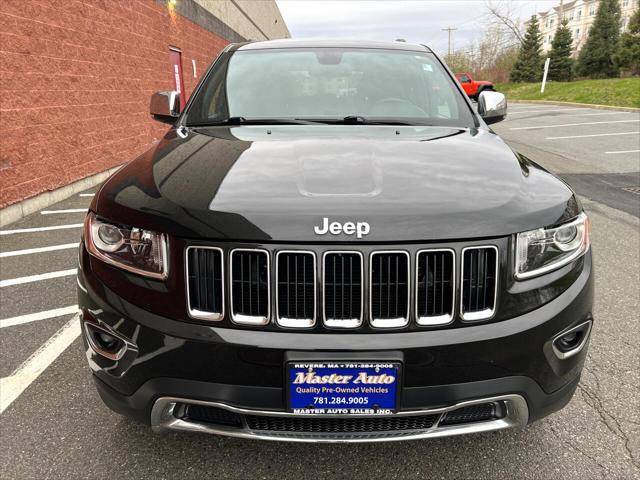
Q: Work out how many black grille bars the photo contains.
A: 7